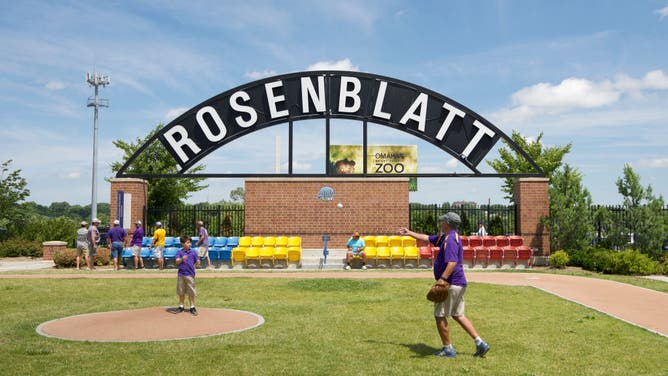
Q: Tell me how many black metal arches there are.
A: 1